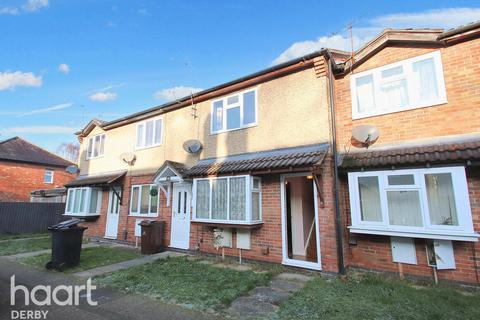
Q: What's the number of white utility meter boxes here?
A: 5